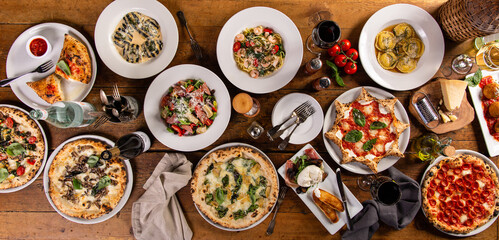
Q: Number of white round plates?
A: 11